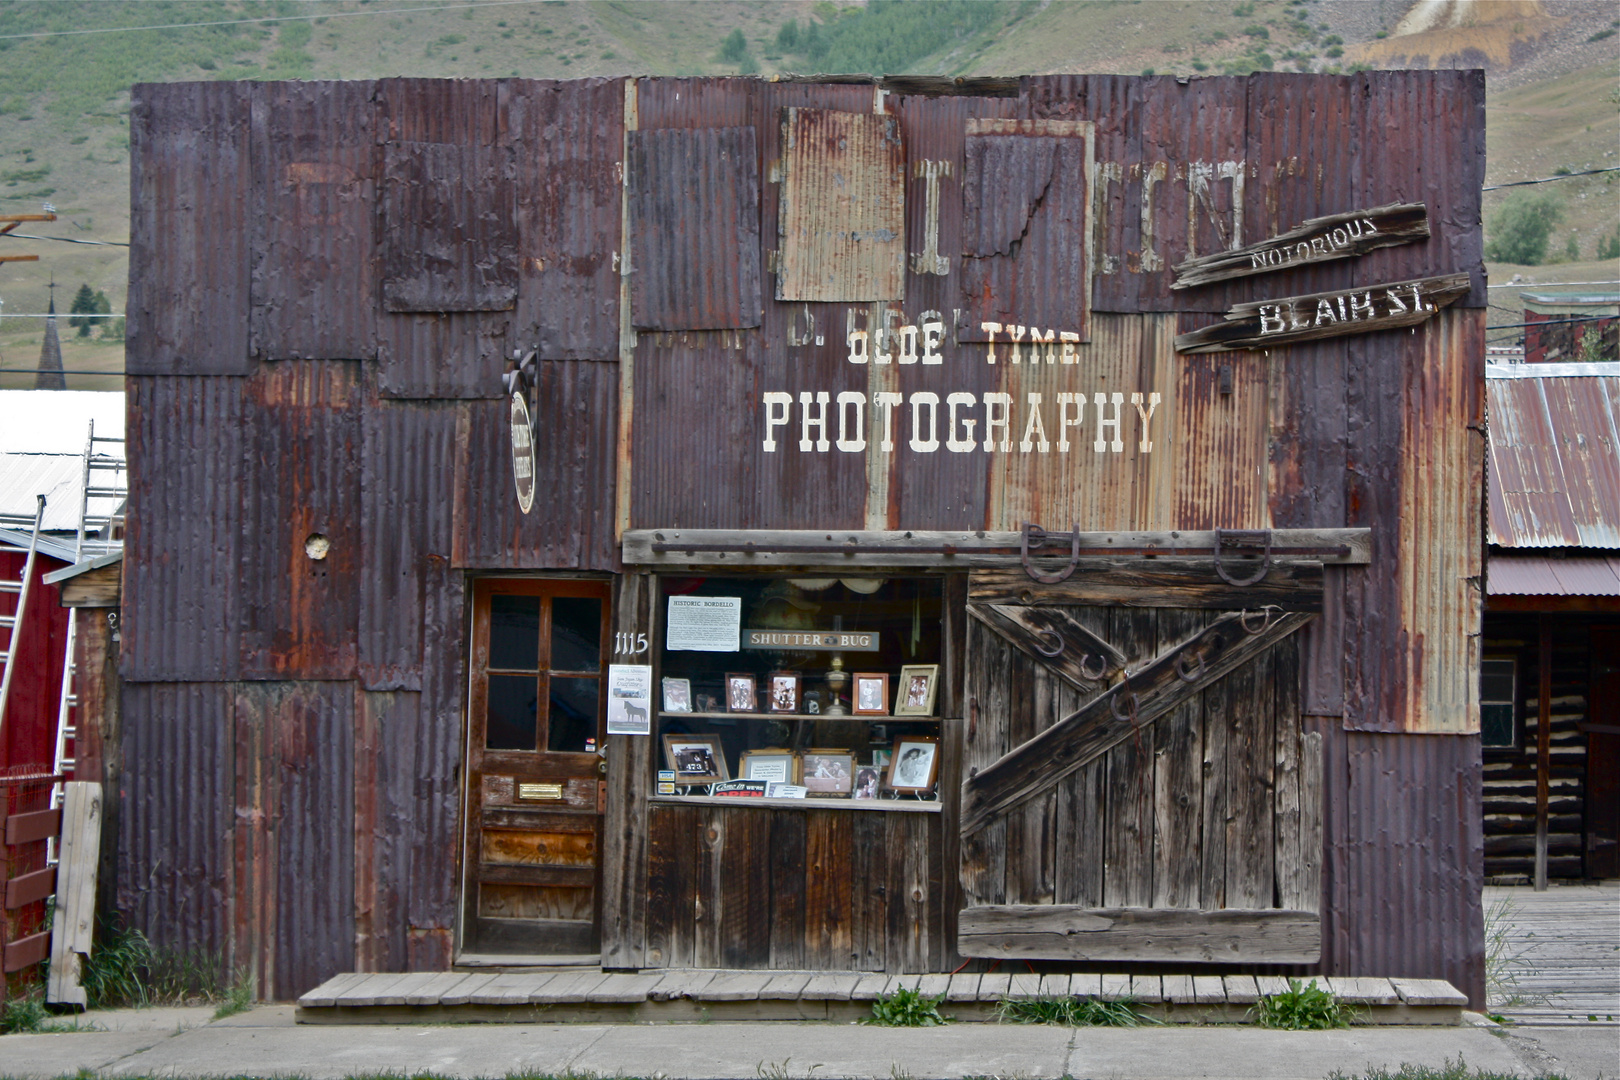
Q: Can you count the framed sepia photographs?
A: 9